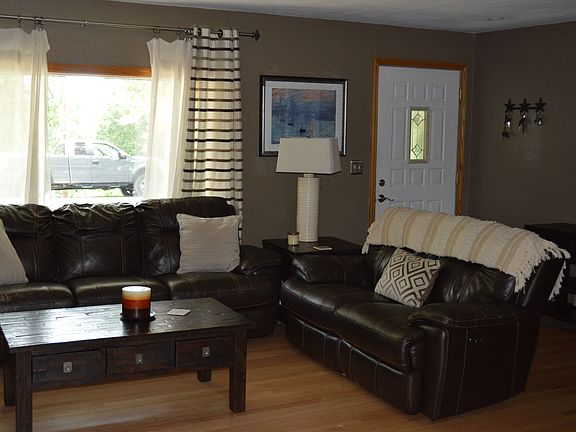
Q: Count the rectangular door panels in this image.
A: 11